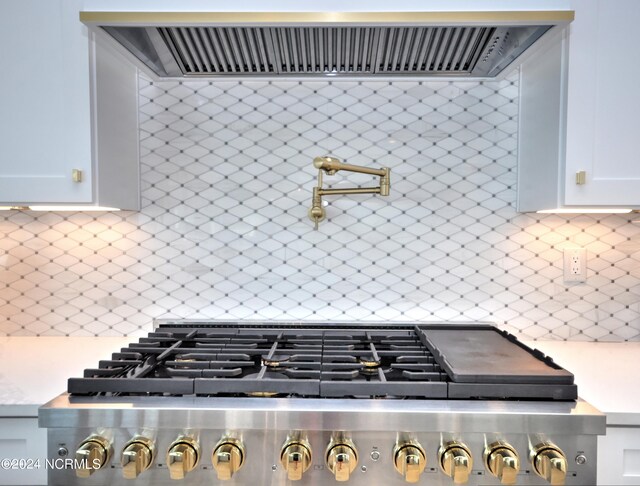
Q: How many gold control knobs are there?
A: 10